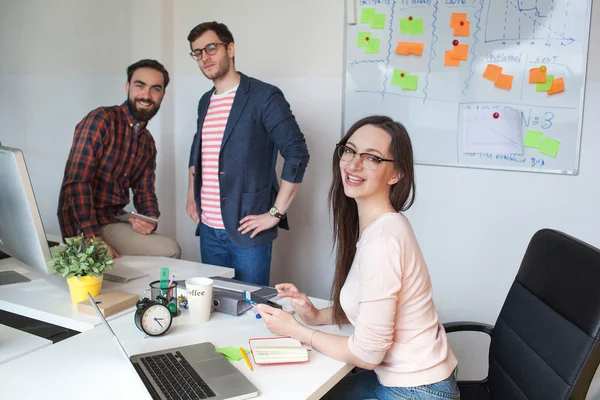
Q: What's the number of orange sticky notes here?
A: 10